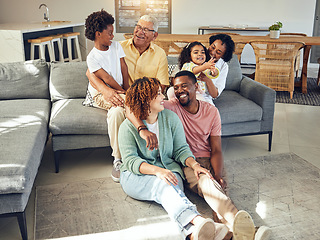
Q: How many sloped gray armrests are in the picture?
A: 1